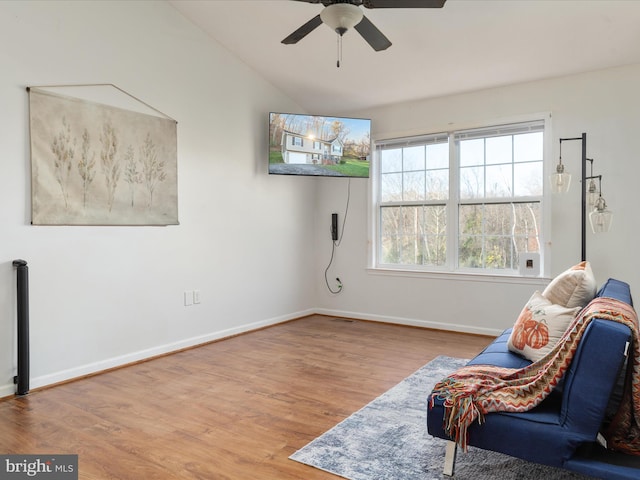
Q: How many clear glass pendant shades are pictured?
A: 3